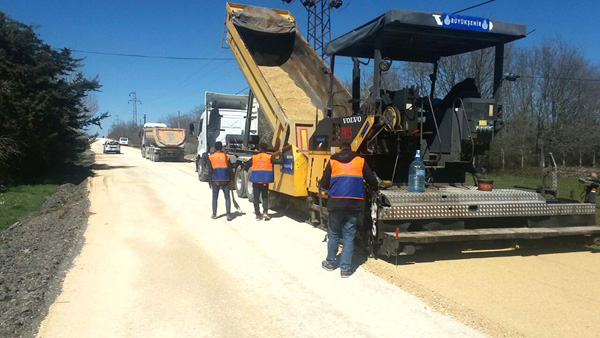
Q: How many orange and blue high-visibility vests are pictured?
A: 3